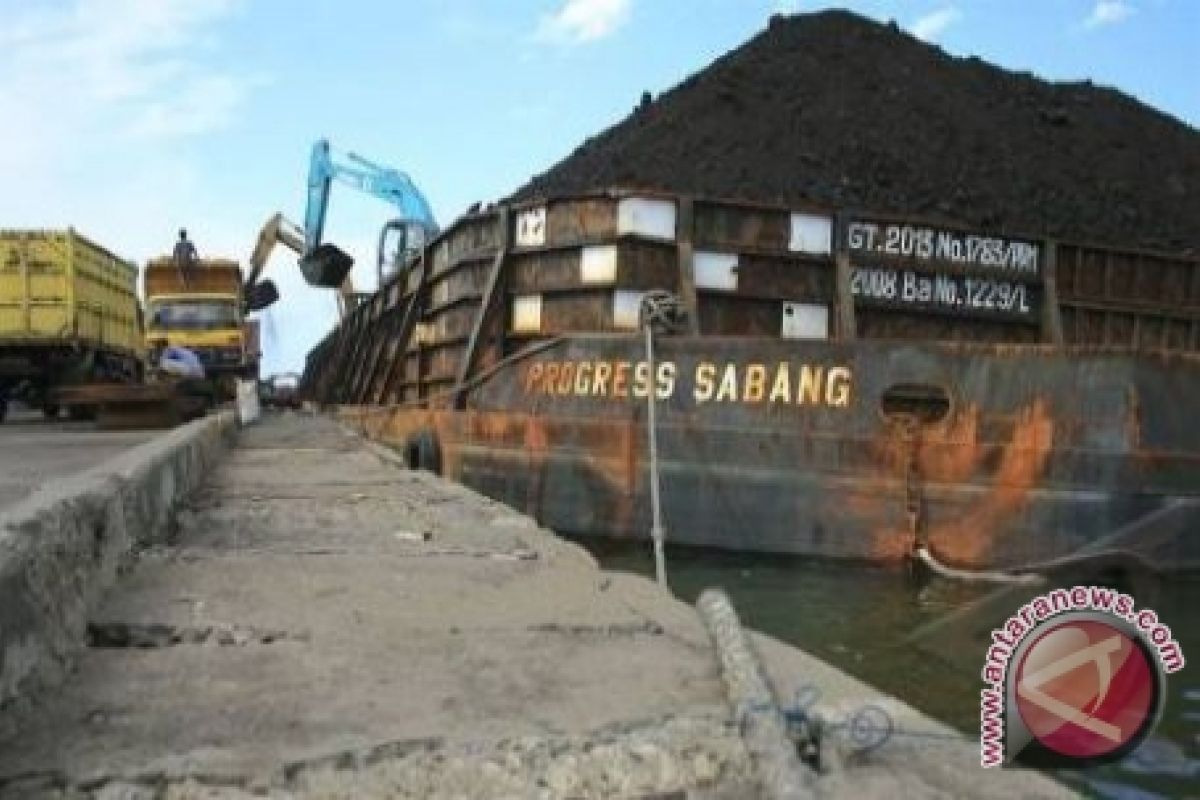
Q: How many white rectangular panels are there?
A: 8